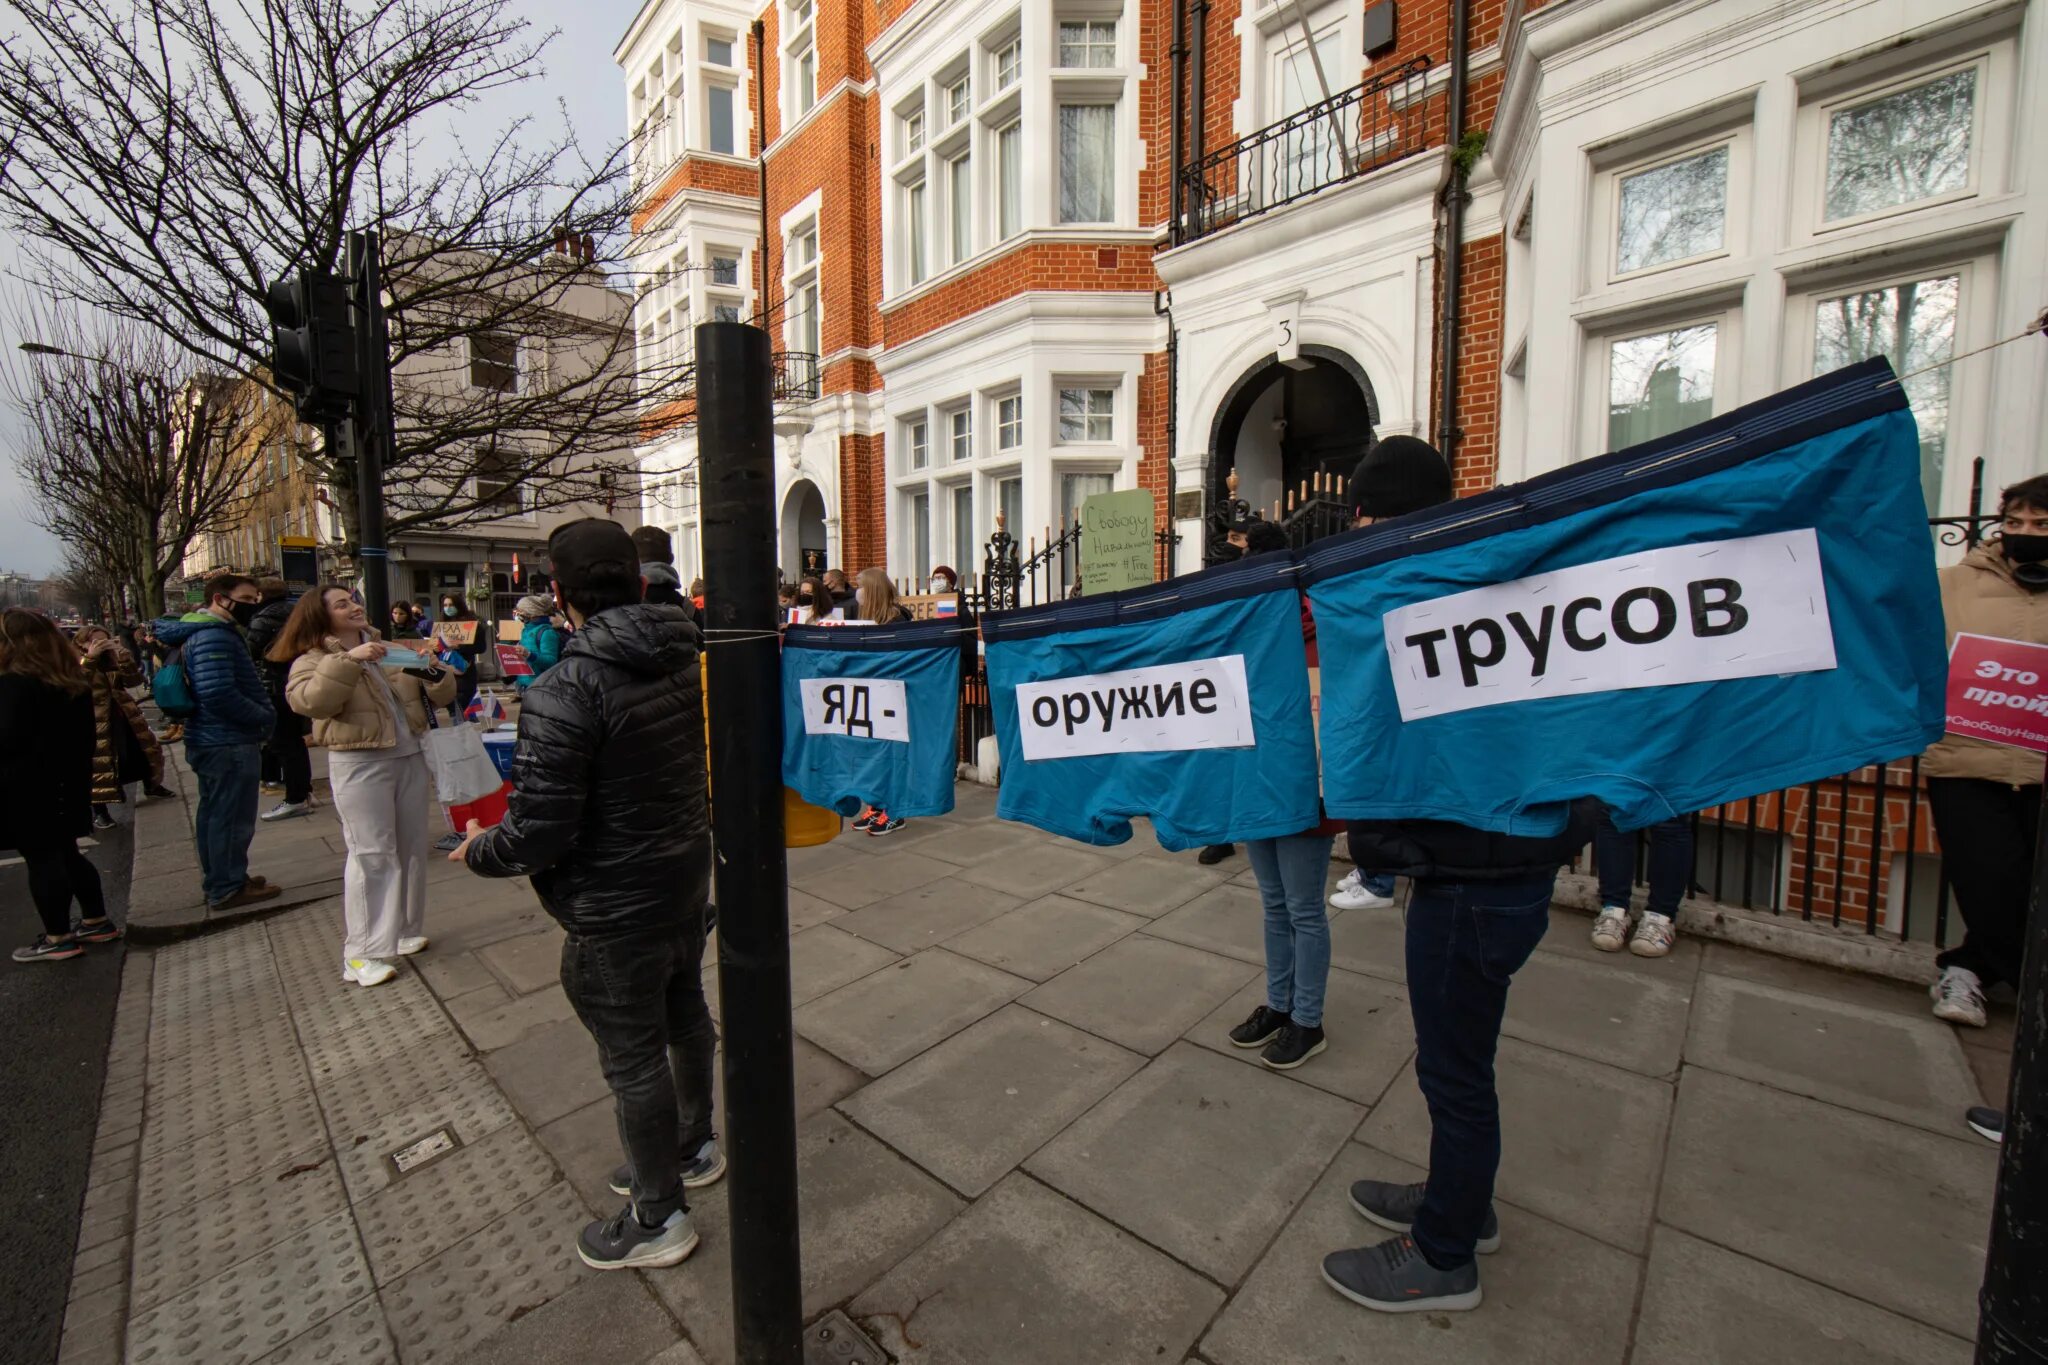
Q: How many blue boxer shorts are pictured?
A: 3